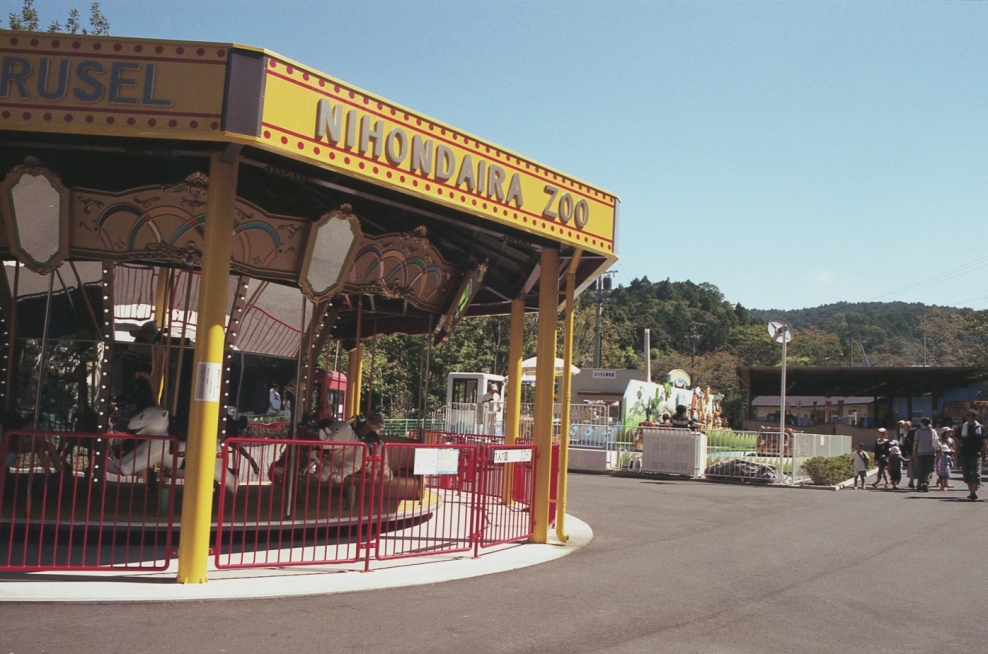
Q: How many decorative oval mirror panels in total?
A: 3